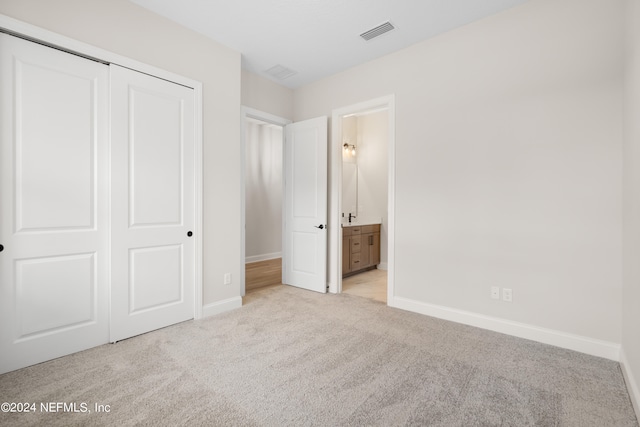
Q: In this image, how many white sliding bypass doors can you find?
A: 2